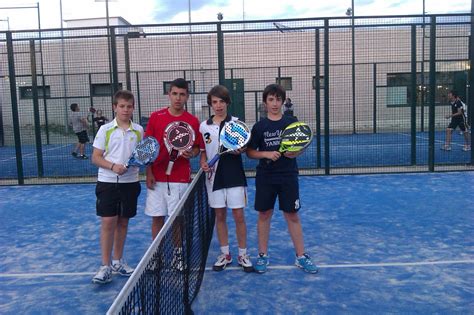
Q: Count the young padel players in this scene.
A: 4